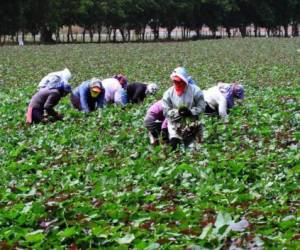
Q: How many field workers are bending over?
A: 7